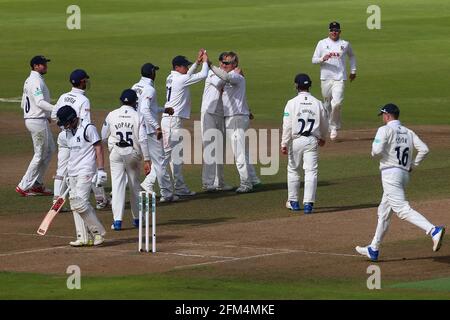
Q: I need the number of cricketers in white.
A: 11